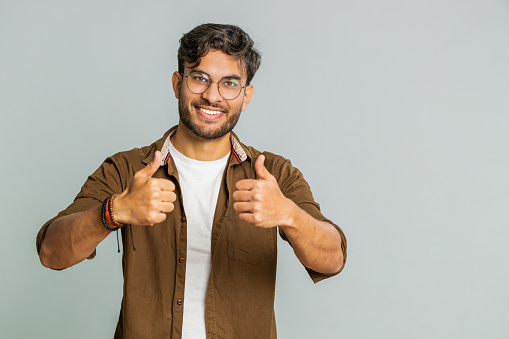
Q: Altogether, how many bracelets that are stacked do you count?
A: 3